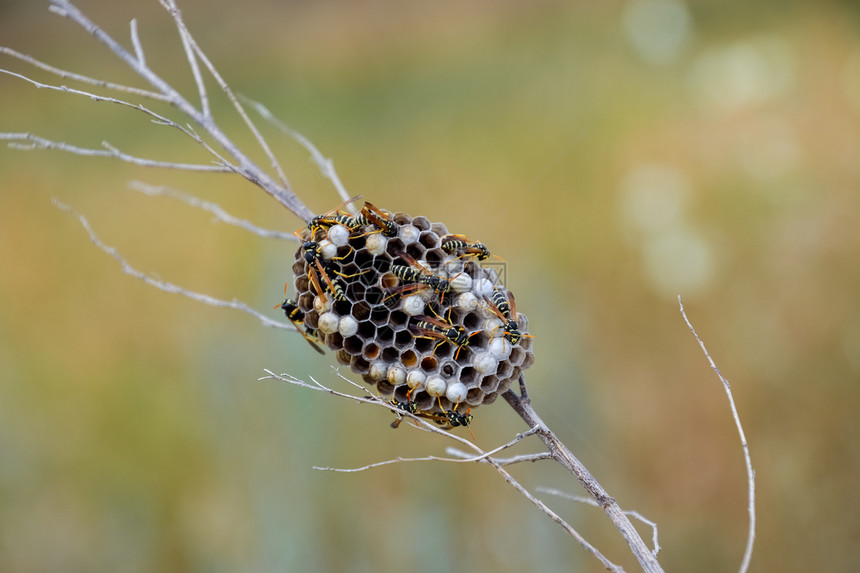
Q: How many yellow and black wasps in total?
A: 10